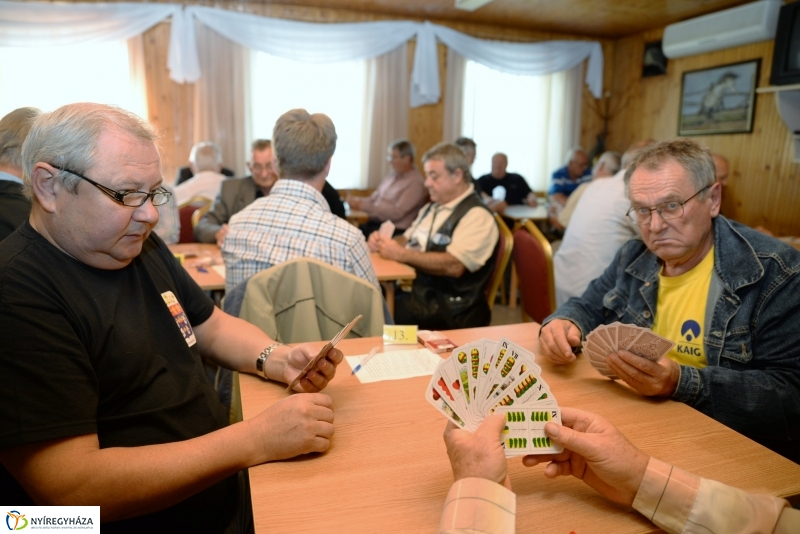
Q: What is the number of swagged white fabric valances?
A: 3